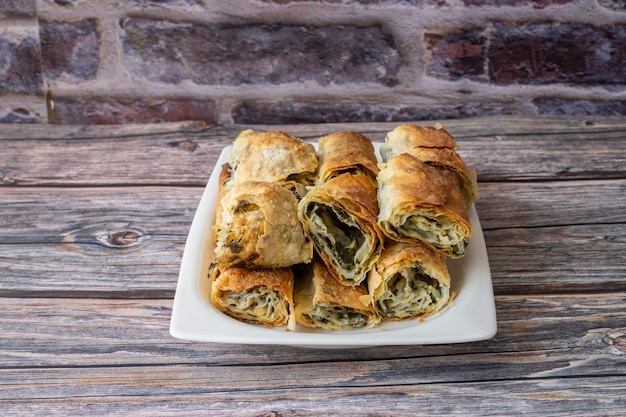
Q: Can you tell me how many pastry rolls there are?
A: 9